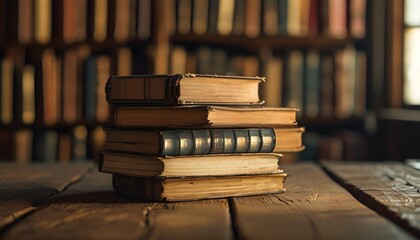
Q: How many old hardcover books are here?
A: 5